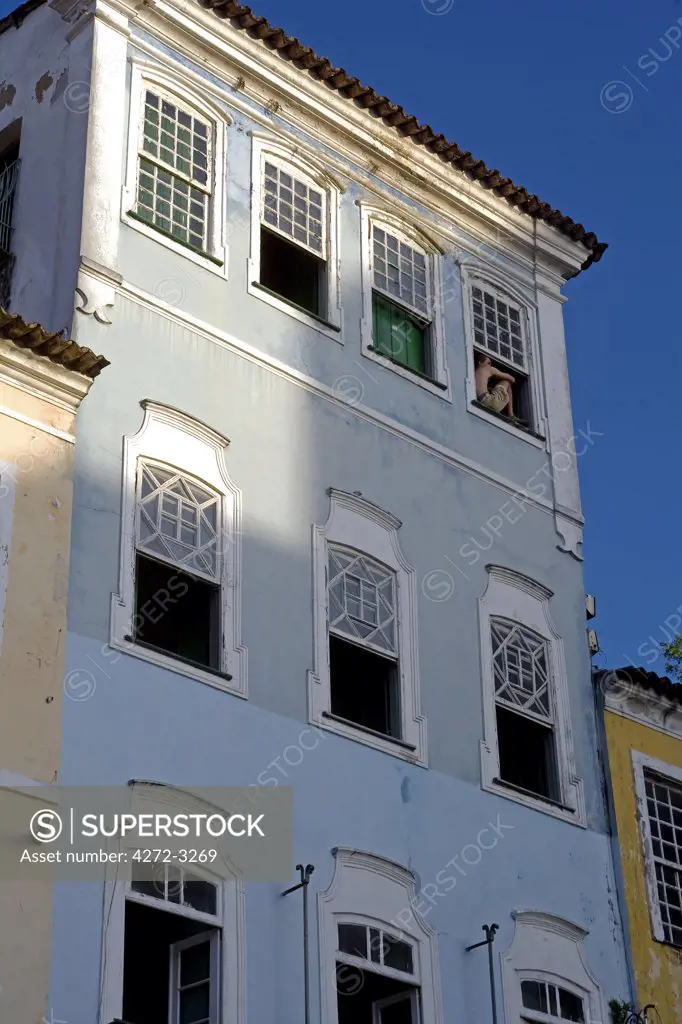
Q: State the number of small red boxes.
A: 0